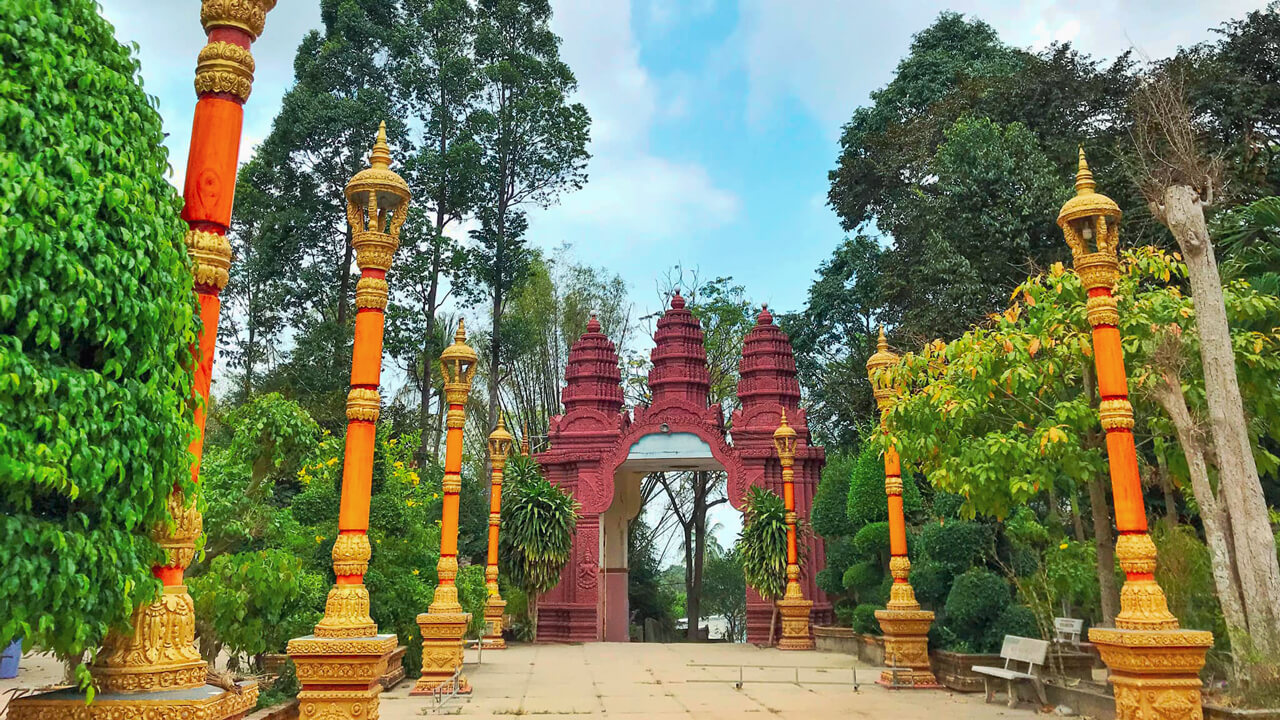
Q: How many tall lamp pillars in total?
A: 7